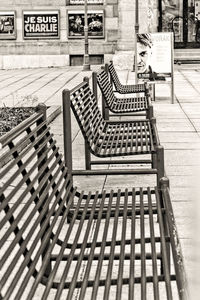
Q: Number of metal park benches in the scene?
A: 4